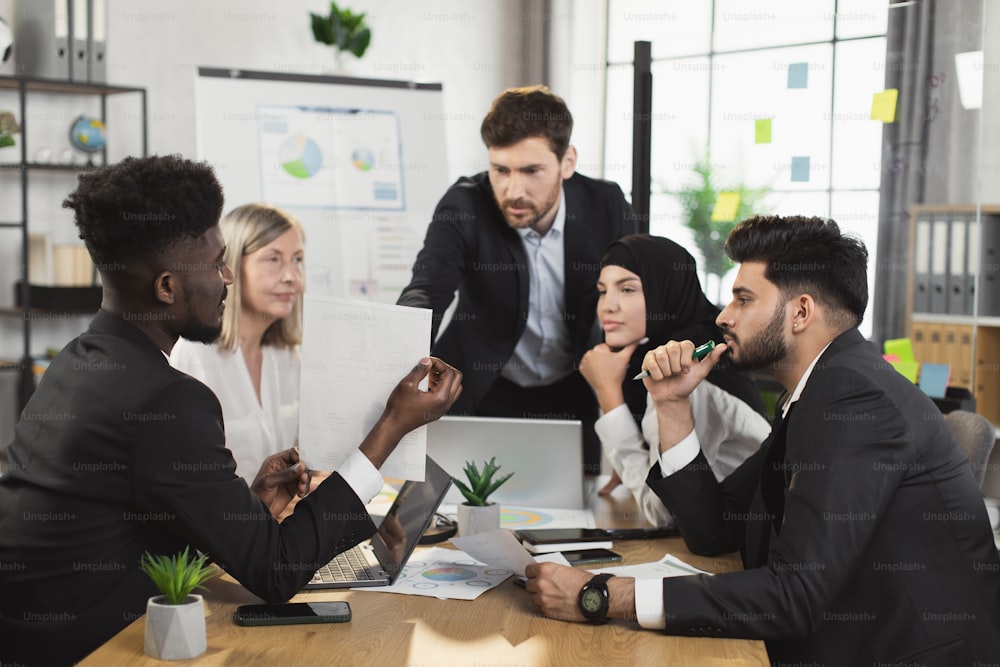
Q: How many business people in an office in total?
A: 5